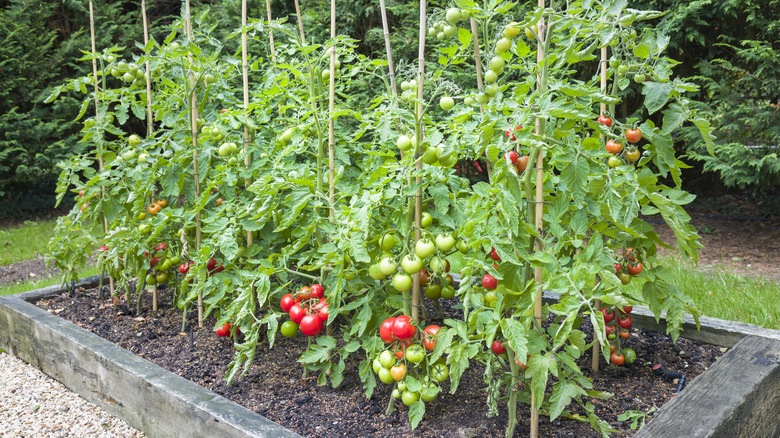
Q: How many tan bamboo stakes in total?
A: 12